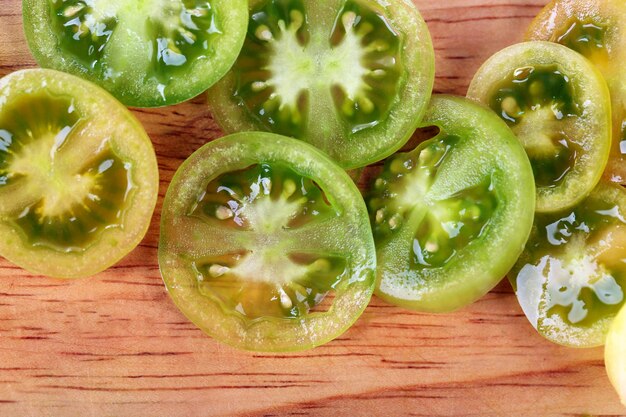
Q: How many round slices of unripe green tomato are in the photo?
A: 8